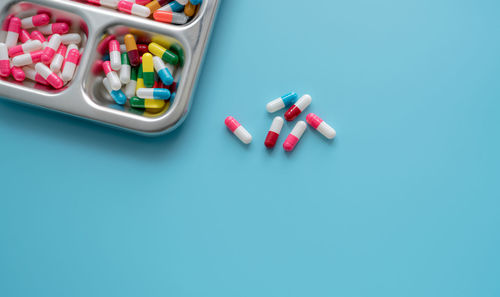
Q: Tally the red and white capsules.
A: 2